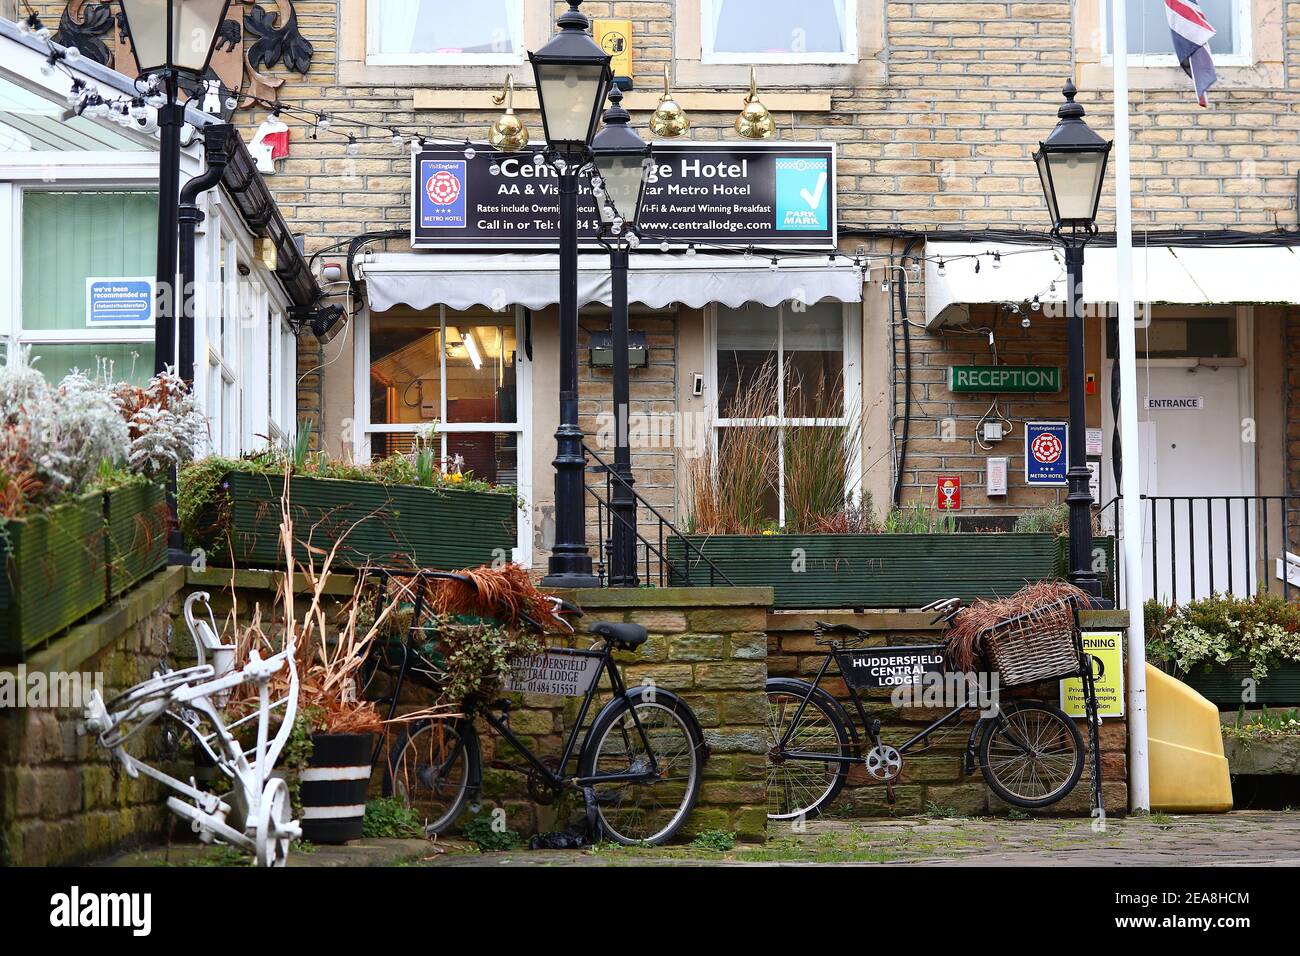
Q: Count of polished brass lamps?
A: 3